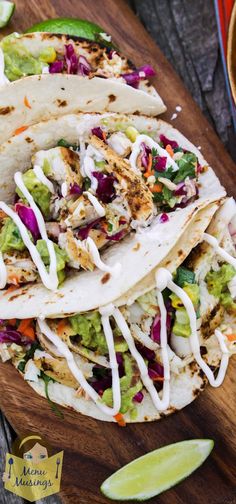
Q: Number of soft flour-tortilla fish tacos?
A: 3